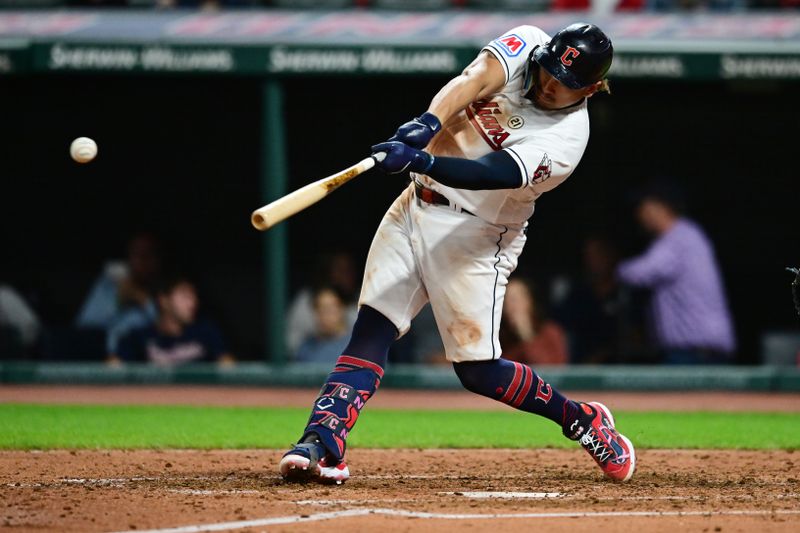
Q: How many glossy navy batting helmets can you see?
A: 1